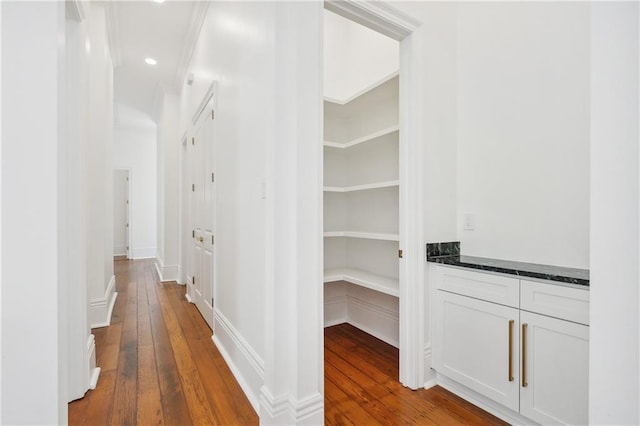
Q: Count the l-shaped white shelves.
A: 5